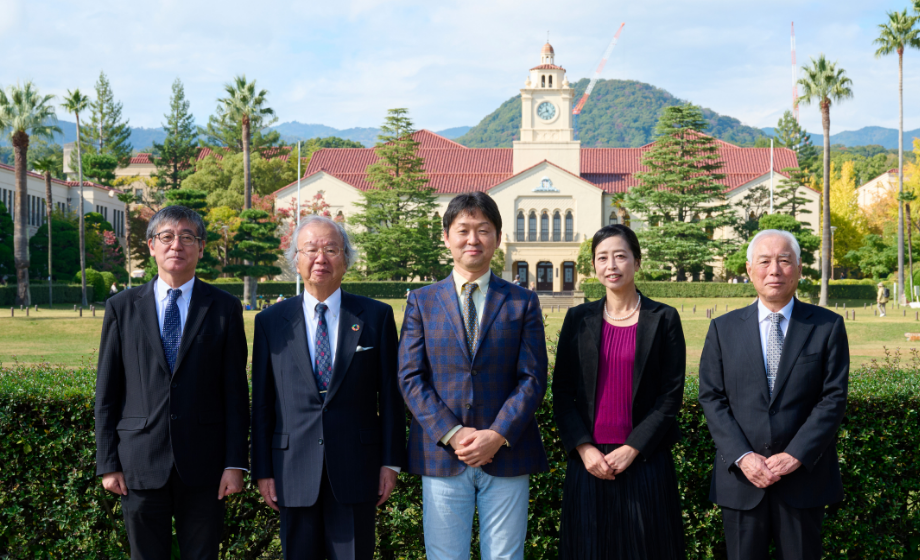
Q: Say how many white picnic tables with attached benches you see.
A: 0